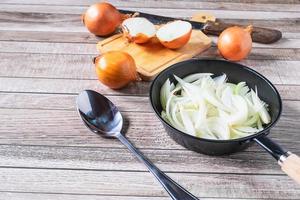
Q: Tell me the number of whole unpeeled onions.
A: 3